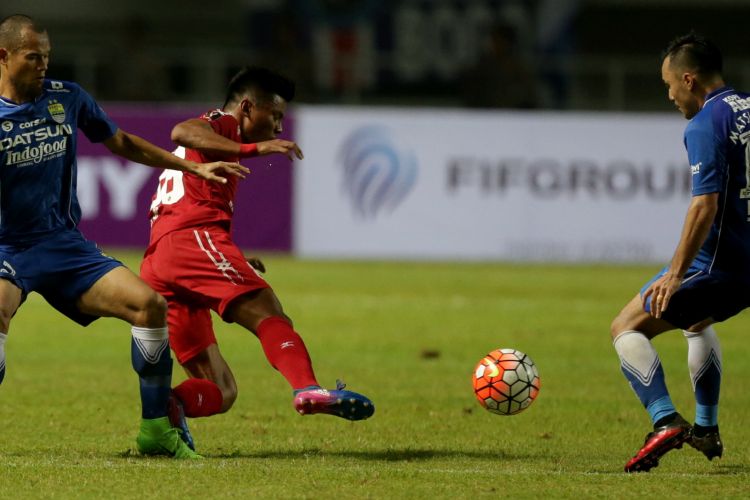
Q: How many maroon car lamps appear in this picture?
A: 0